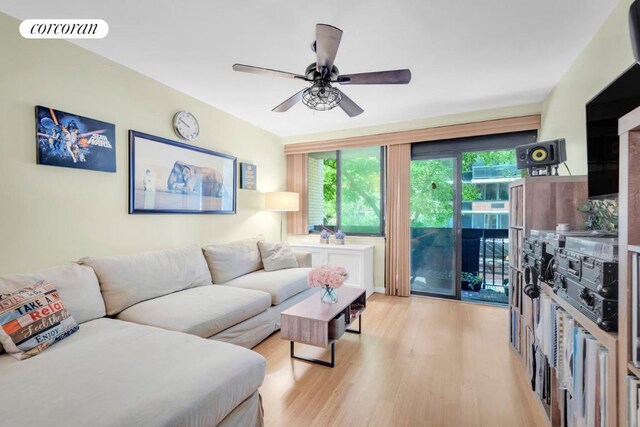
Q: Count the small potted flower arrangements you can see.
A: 2